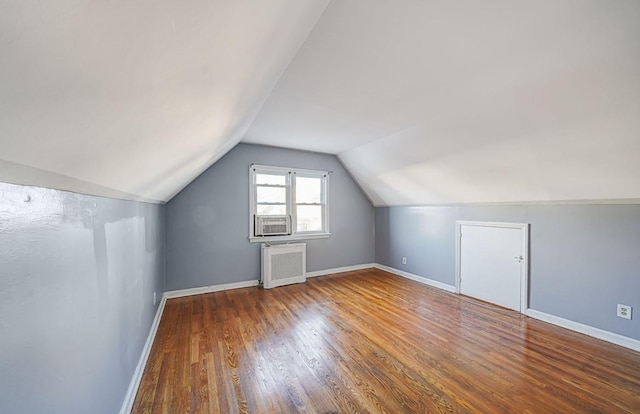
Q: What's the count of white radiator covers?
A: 1